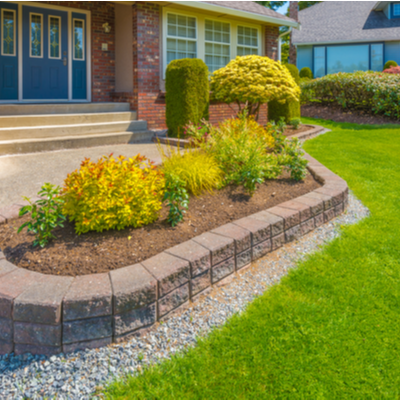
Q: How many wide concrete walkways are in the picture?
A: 1